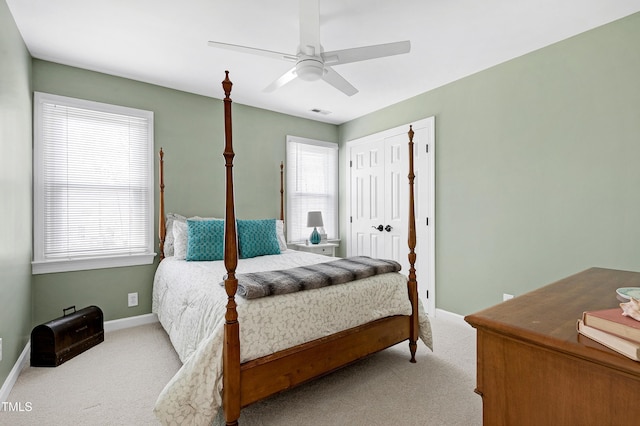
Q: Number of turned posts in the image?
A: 4